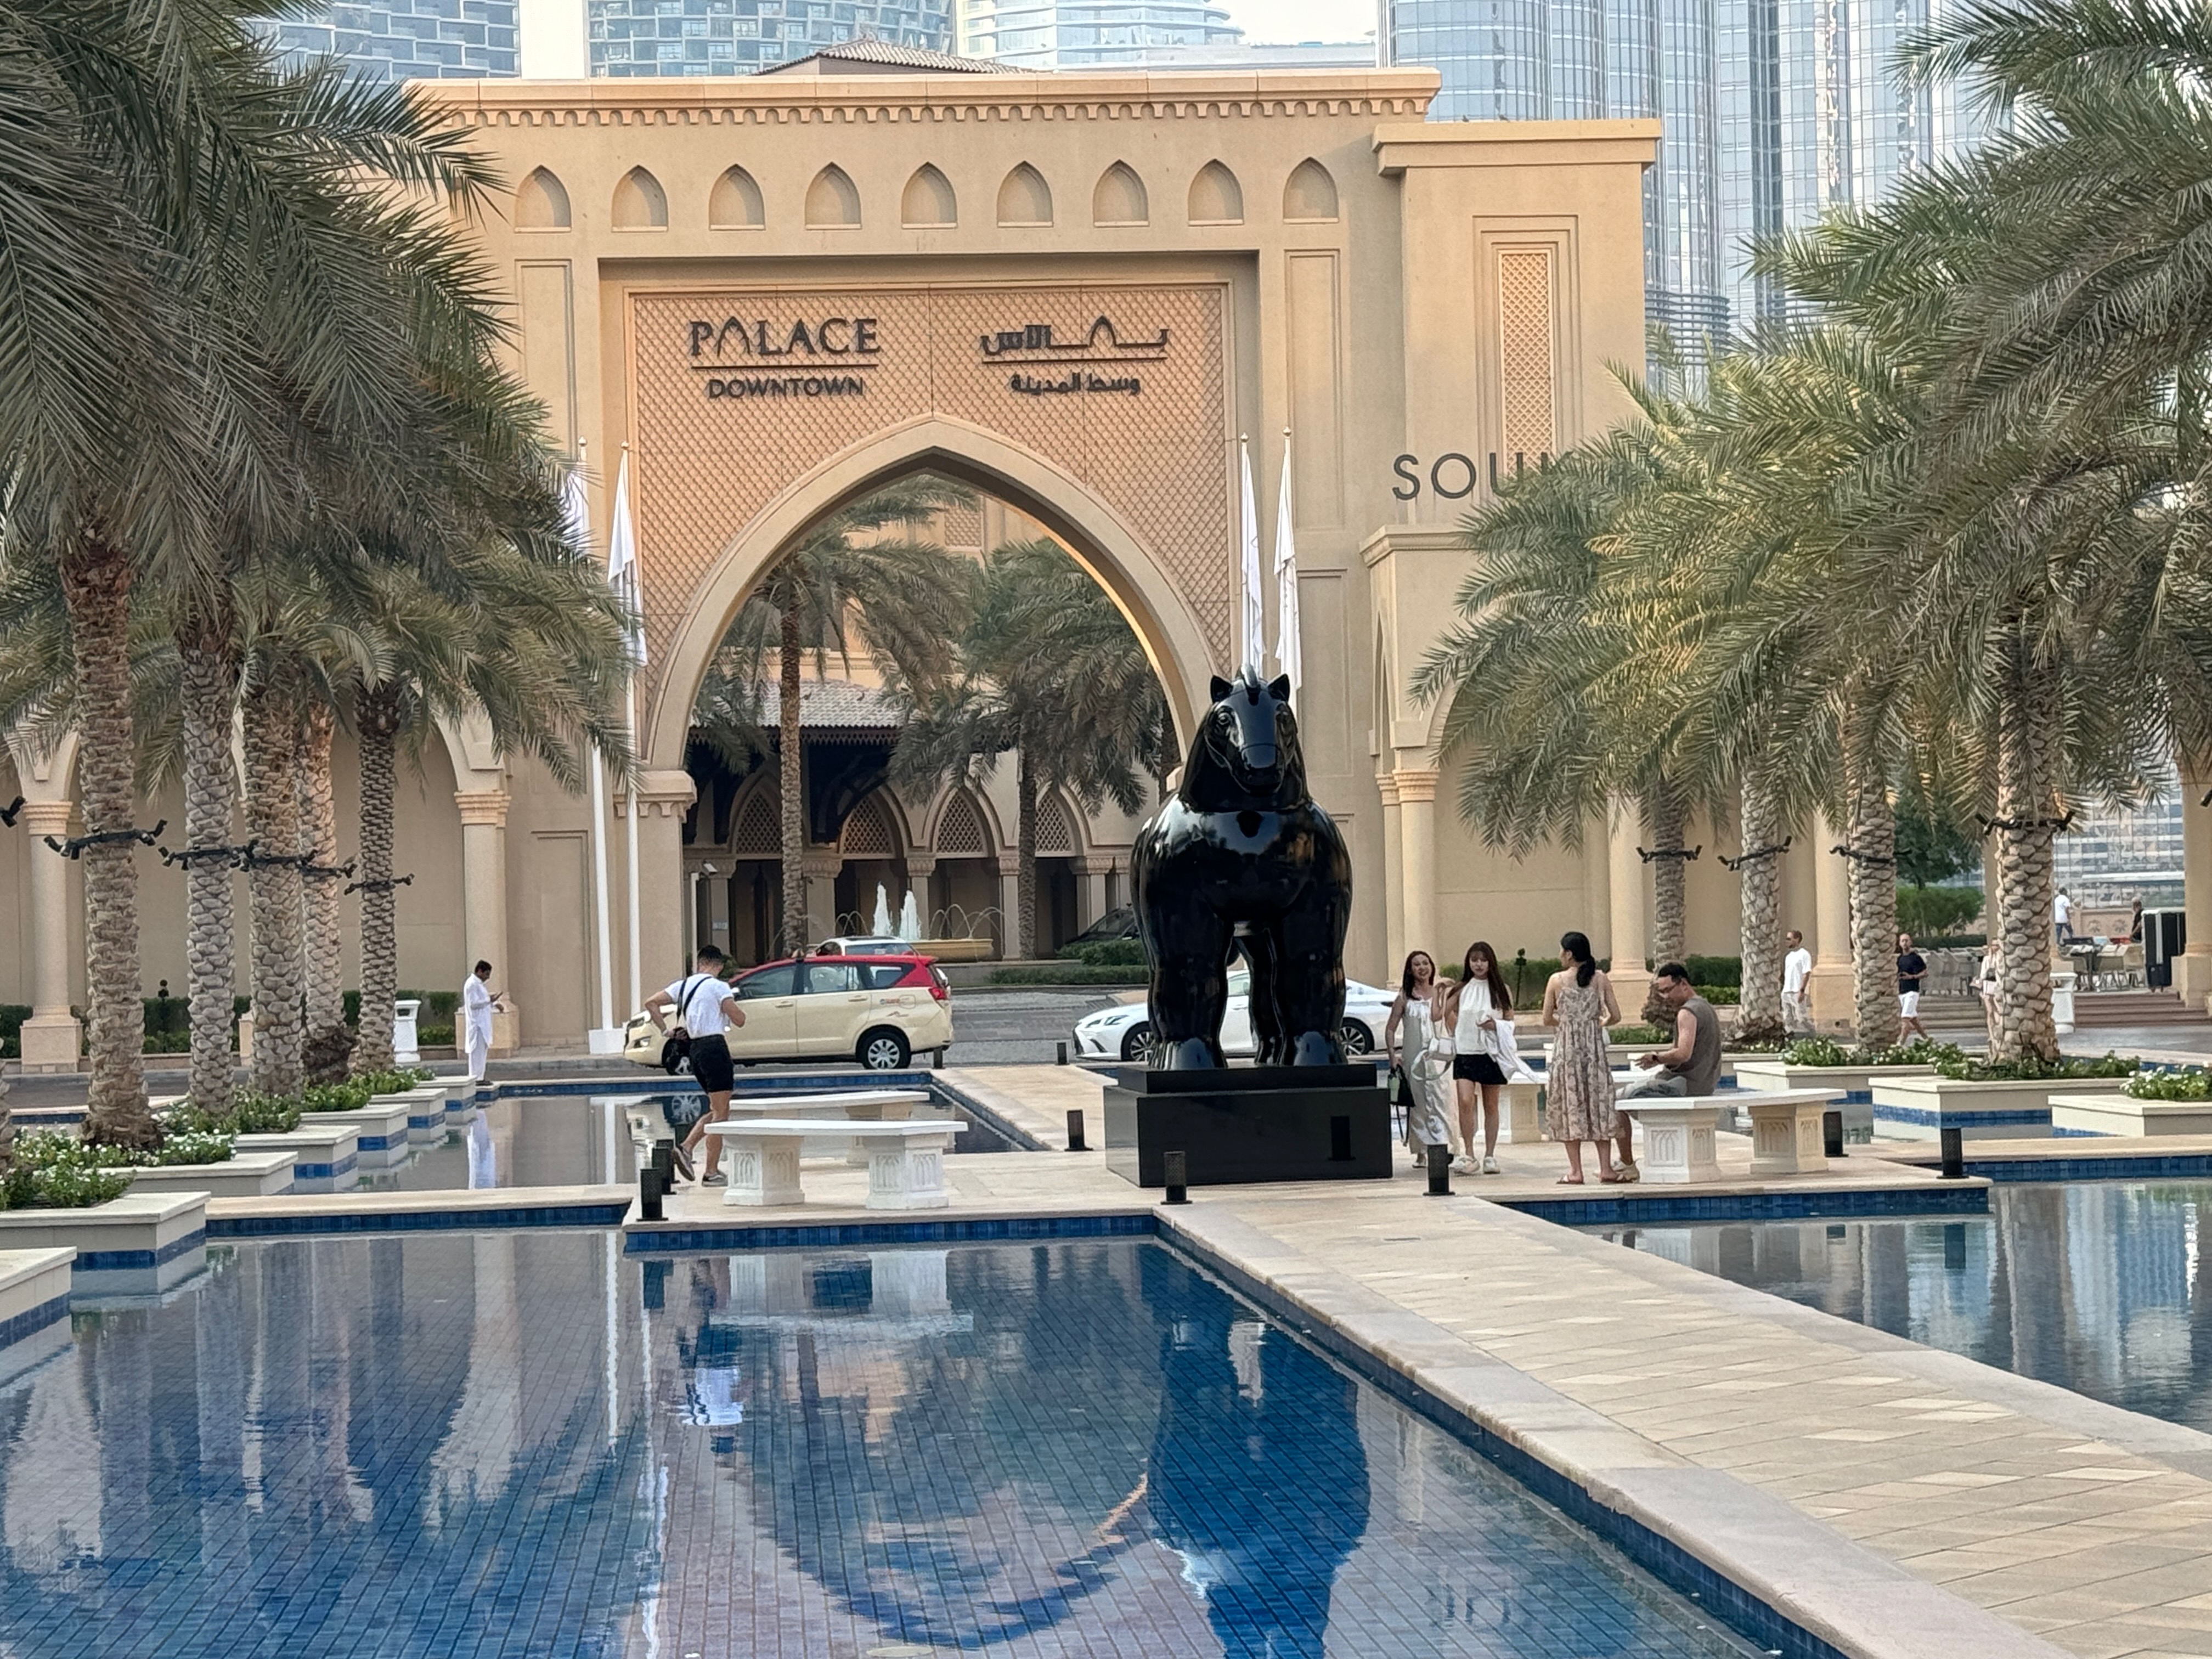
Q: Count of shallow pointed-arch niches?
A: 9